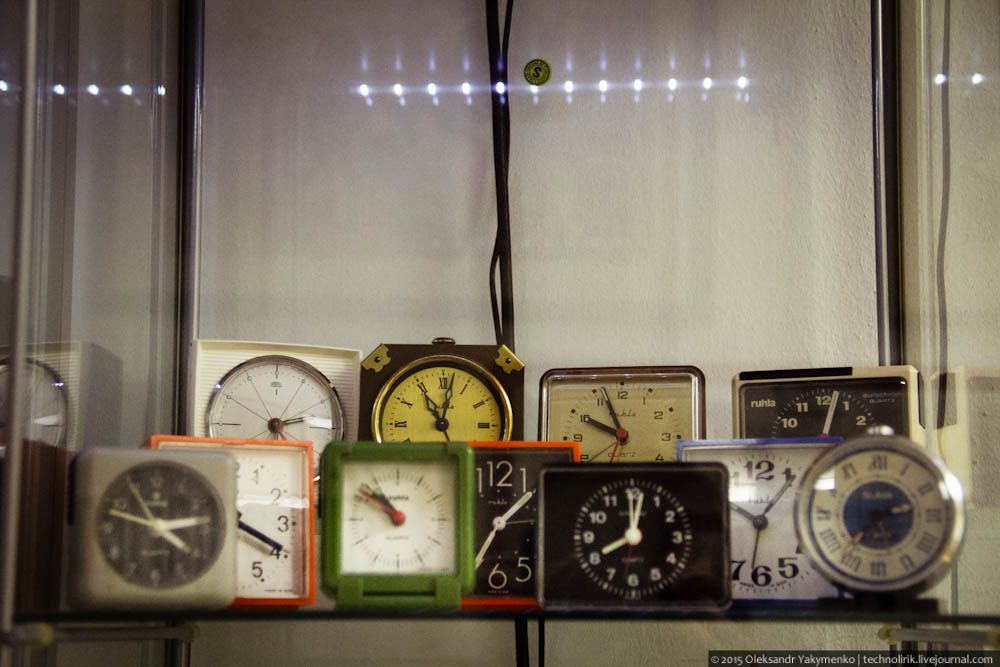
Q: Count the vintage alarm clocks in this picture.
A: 11